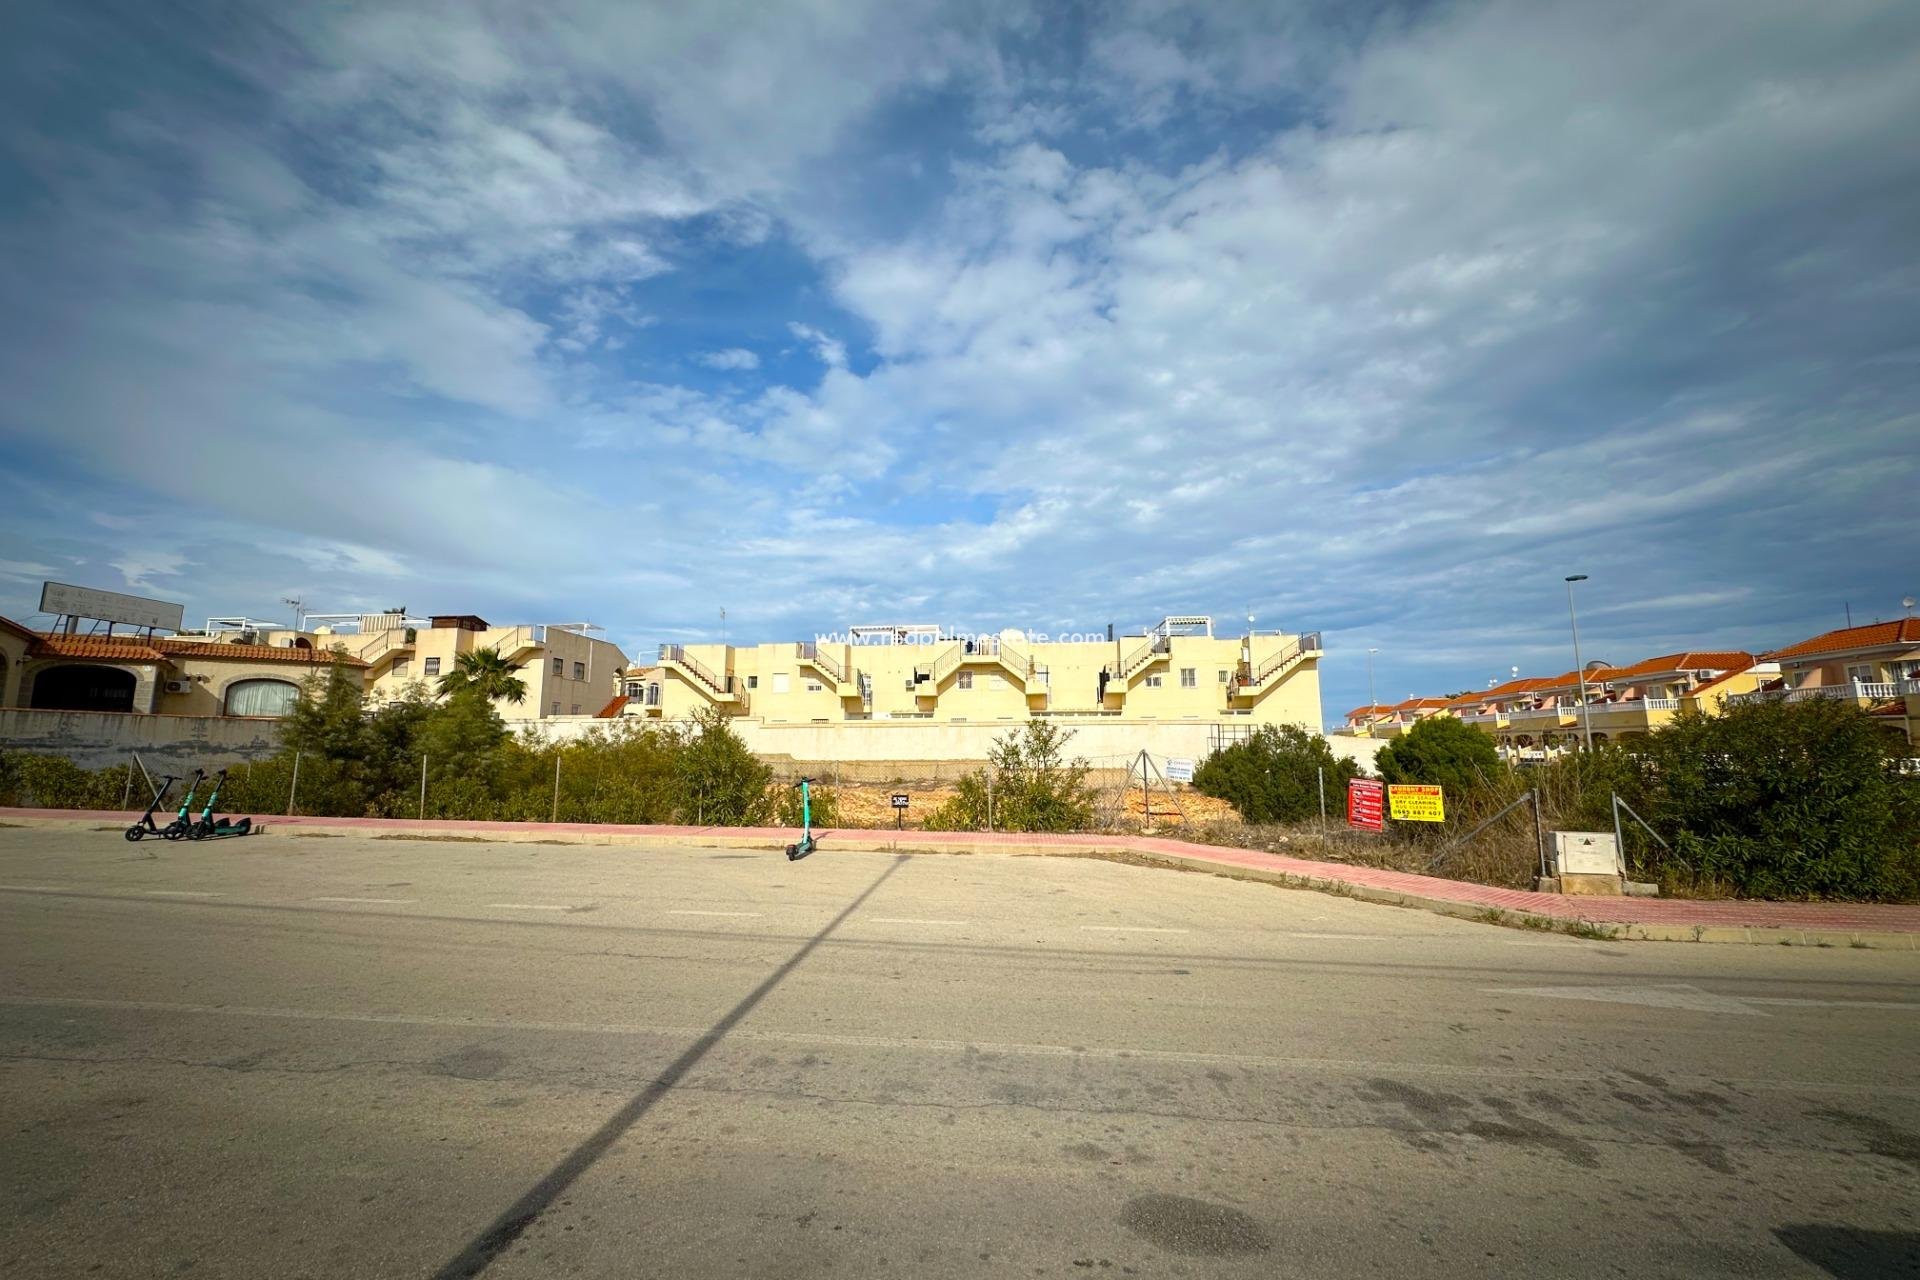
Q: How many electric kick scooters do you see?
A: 4